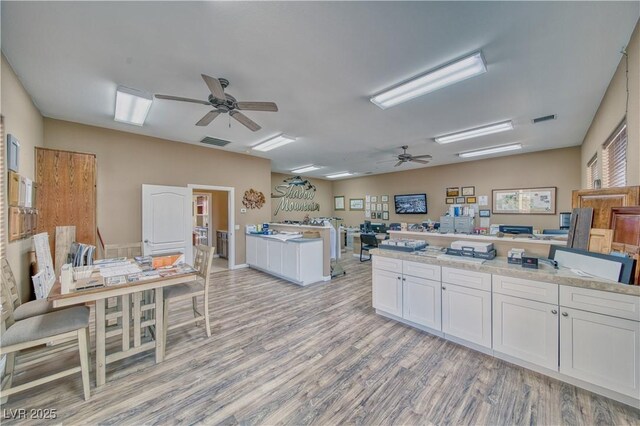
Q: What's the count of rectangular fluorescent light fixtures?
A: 7